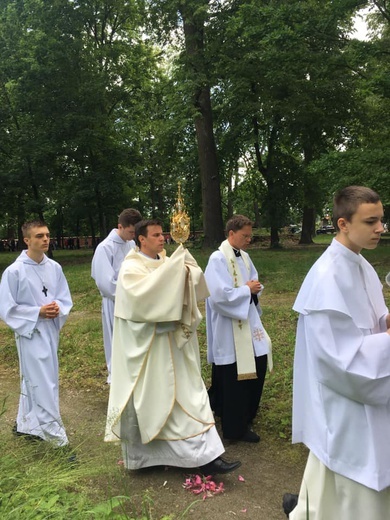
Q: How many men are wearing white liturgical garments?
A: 5